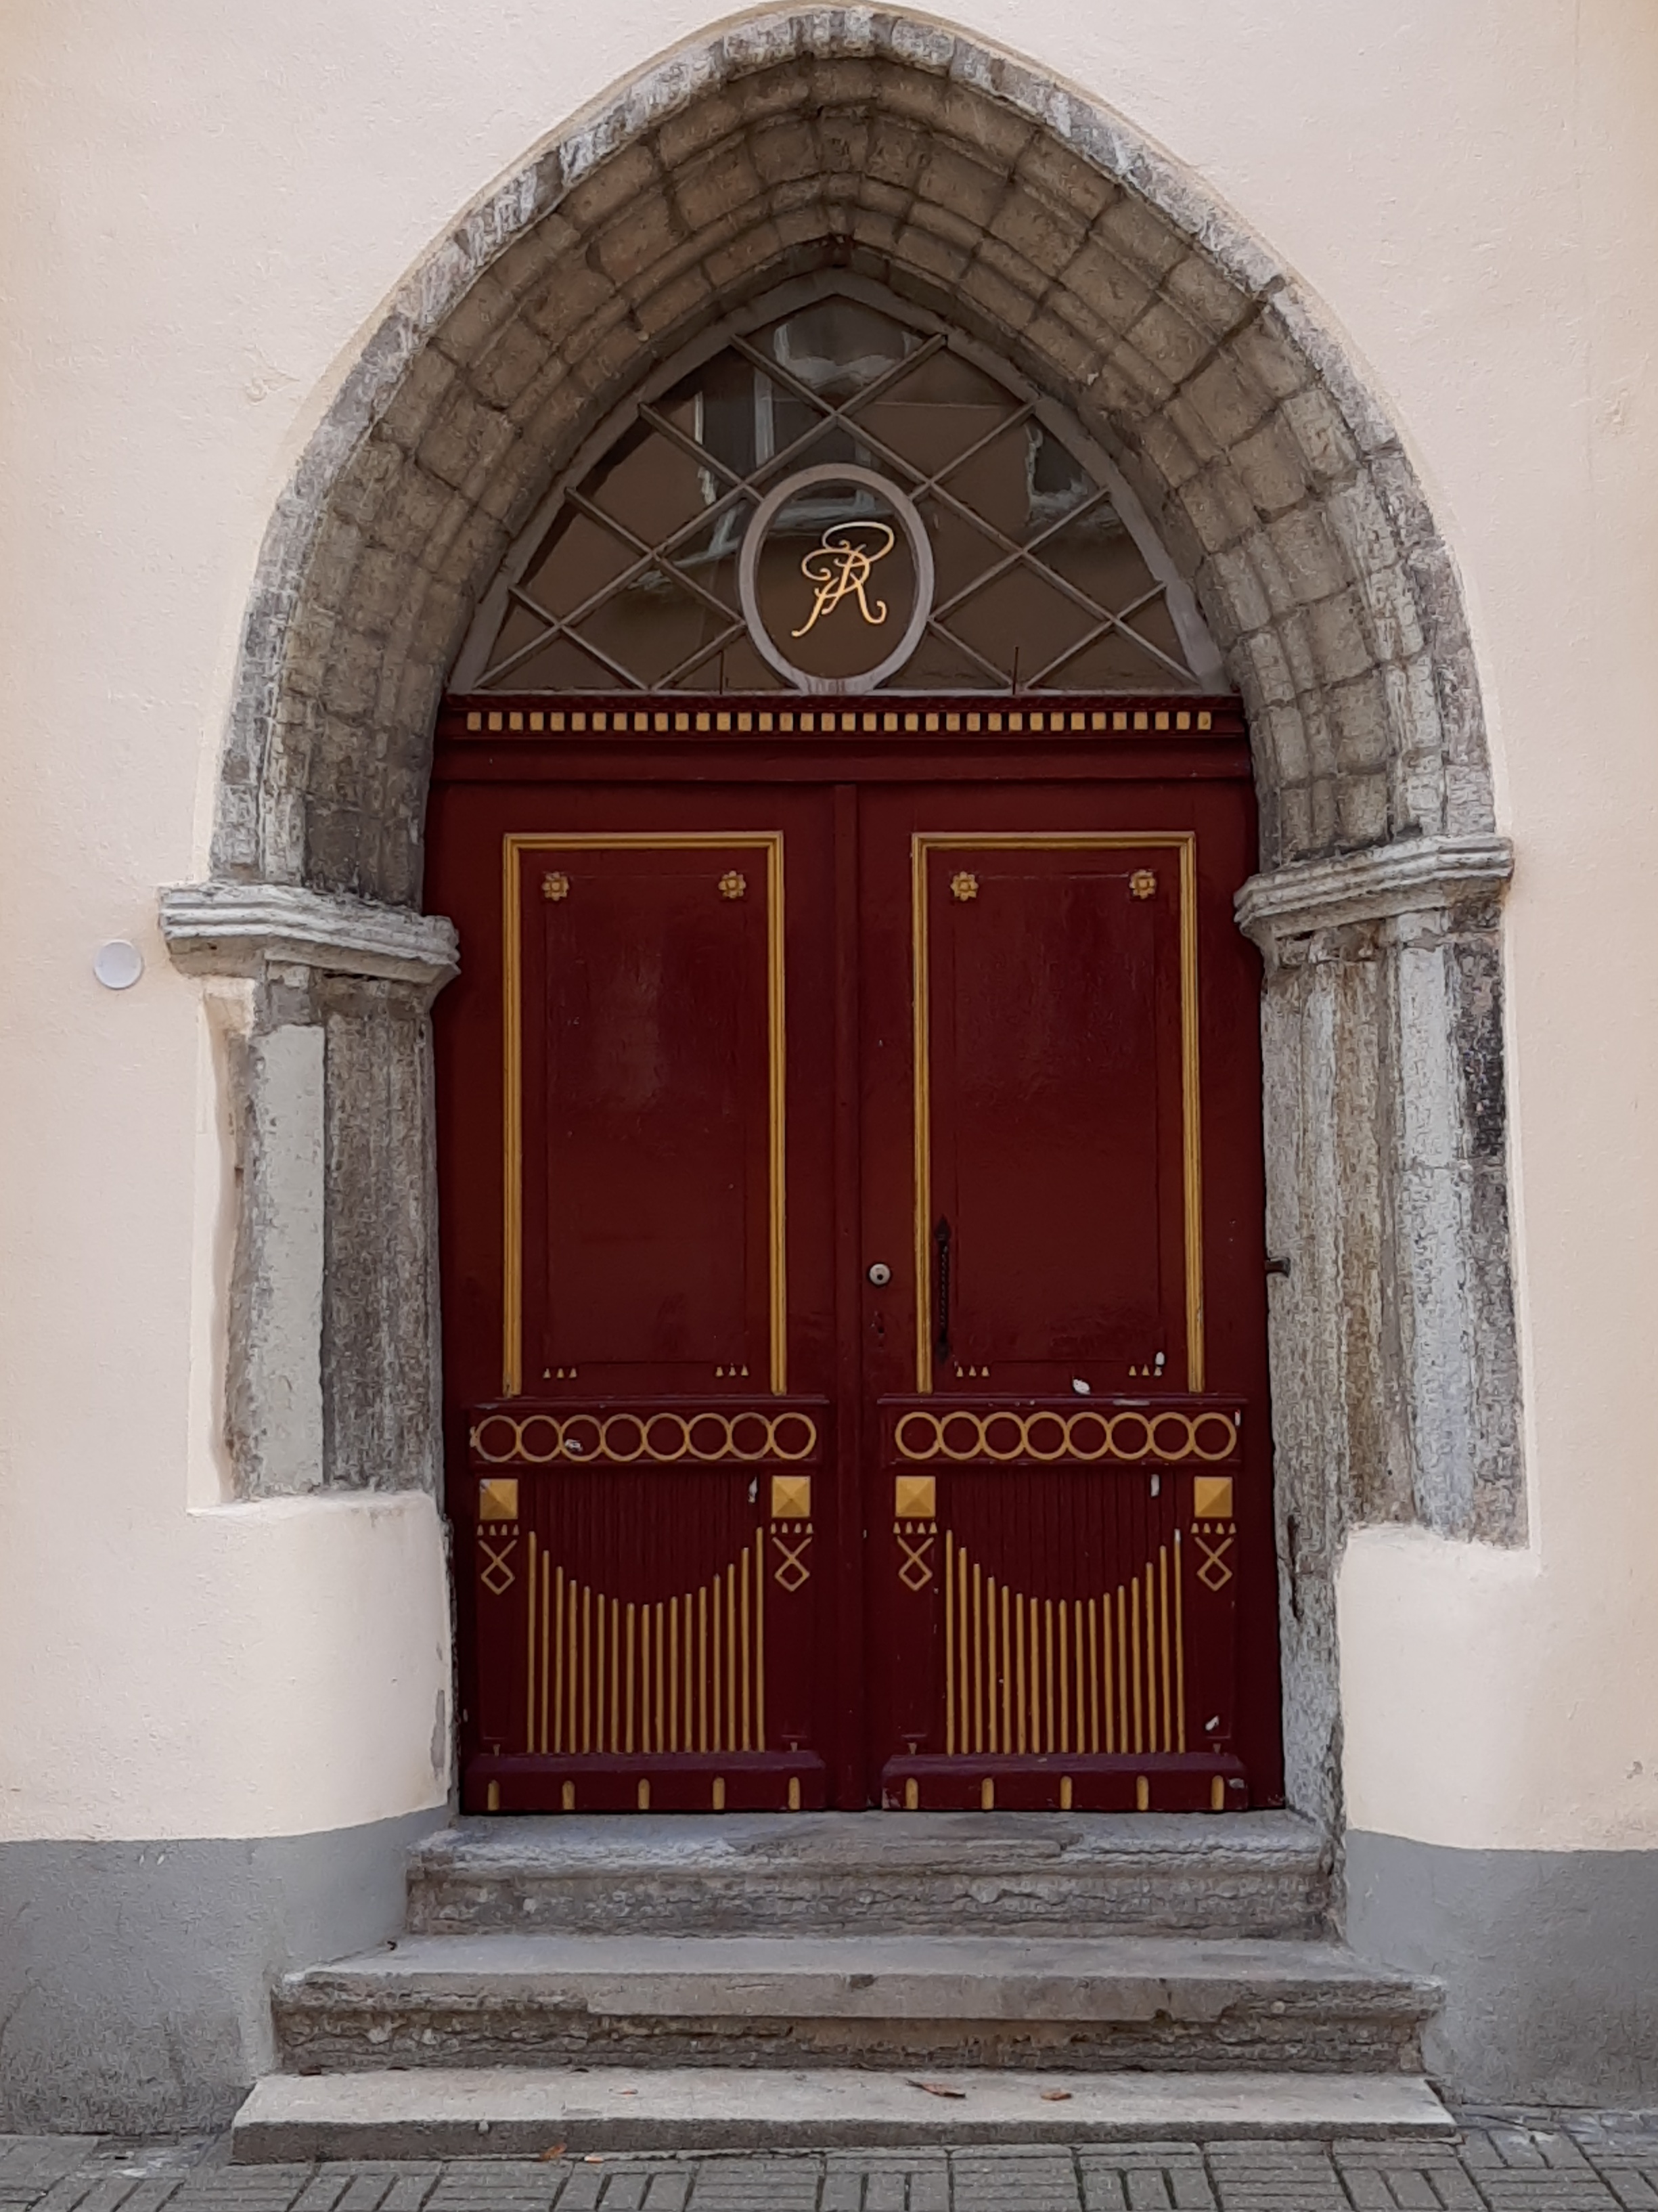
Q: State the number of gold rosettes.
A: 4